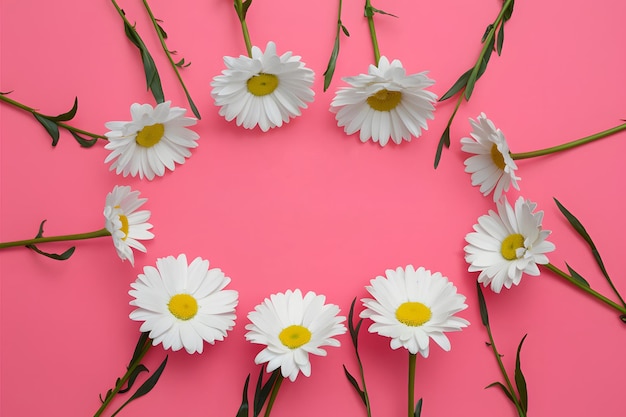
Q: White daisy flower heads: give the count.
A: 9